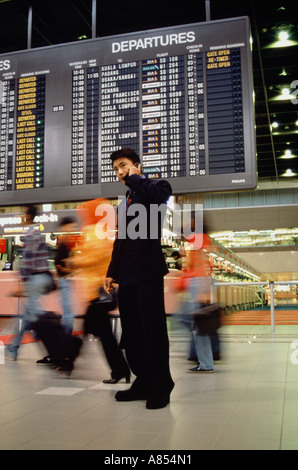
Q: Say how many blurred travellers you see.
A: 4